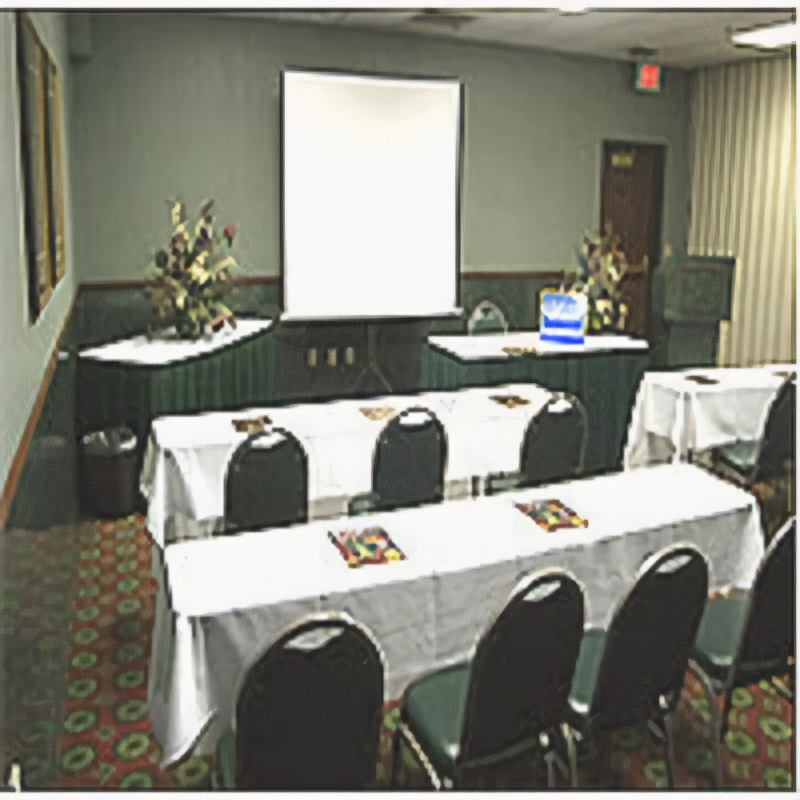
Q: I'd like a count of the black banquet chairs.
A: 8